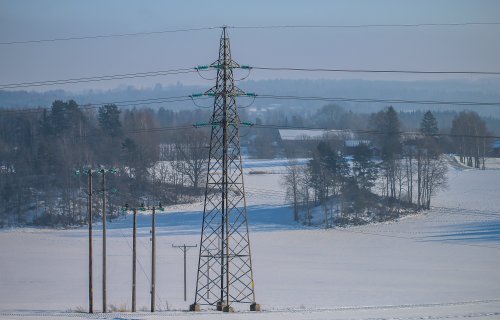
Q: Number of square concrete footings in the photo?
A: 4